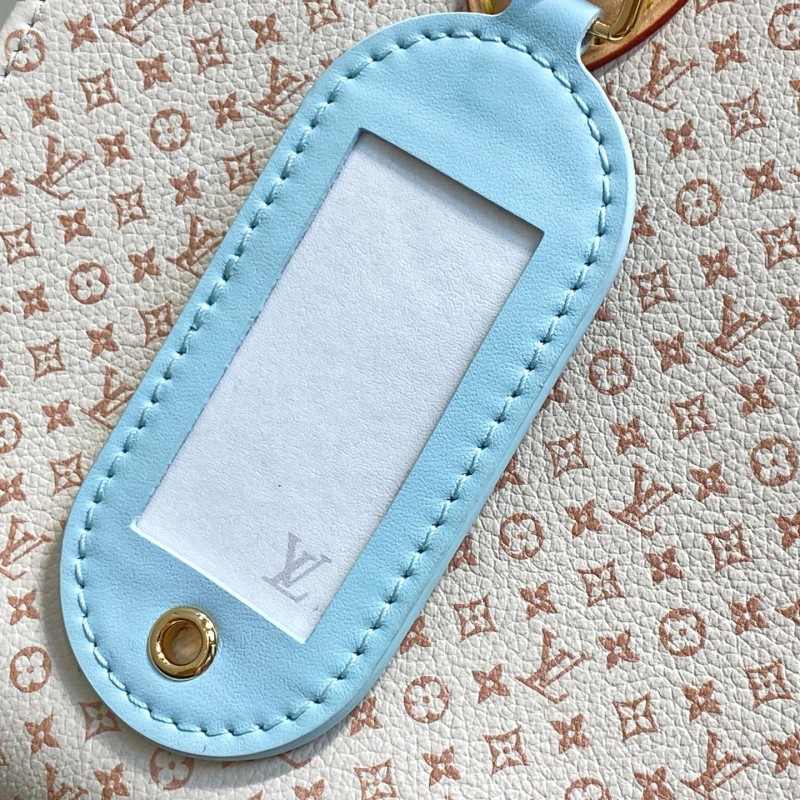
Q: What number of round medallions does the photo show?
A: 14